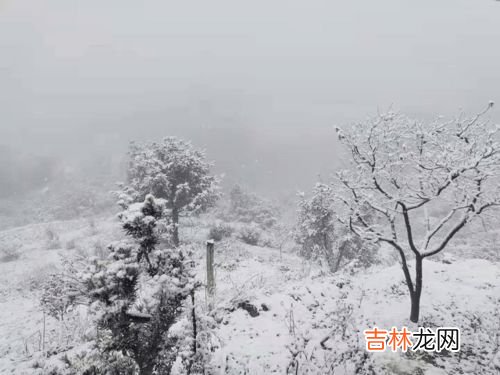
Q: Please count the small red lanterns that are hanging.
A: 0